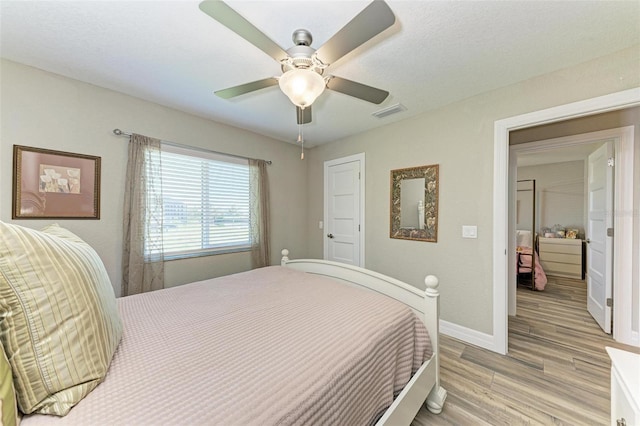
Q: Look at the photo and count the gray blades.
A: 5